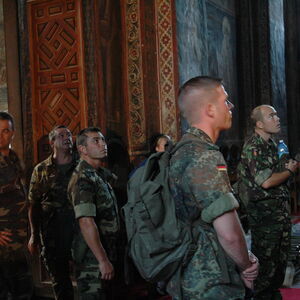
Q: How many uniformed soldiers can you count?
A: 5